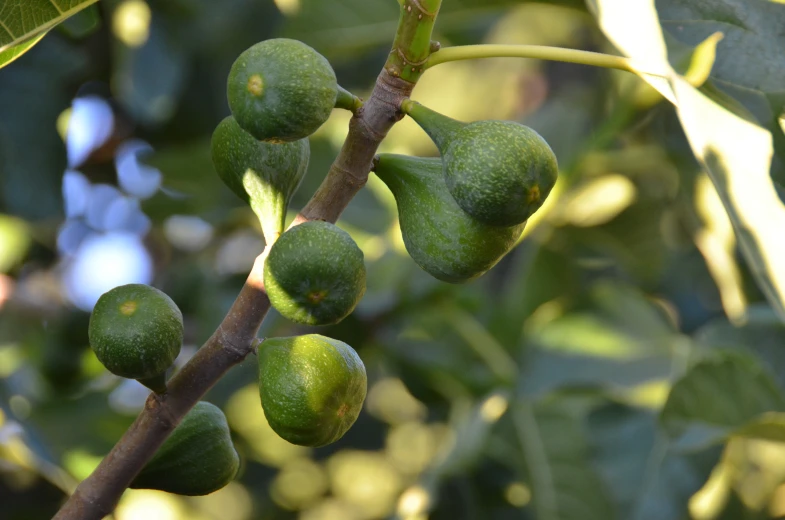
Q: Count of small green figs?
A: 8